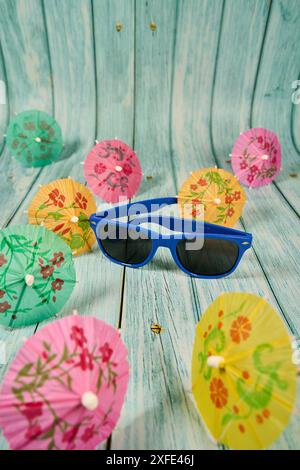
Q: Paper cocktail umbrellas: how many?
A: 8